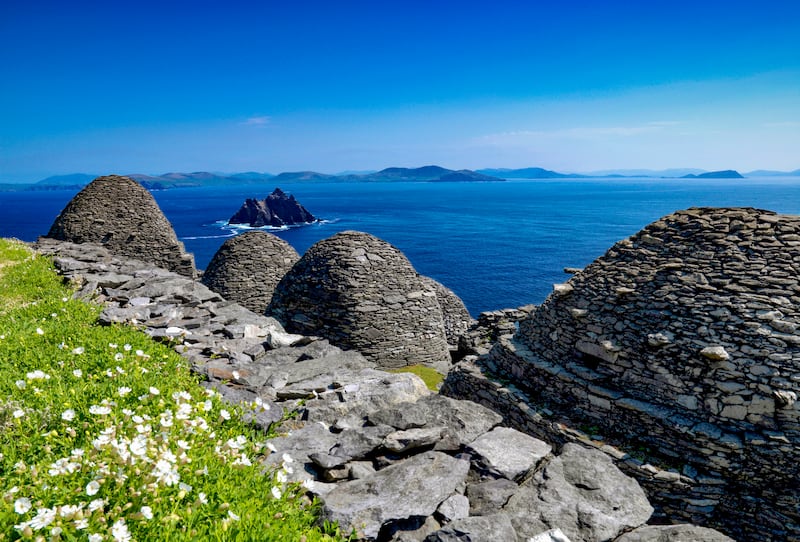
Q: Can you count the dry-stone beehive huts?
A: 5